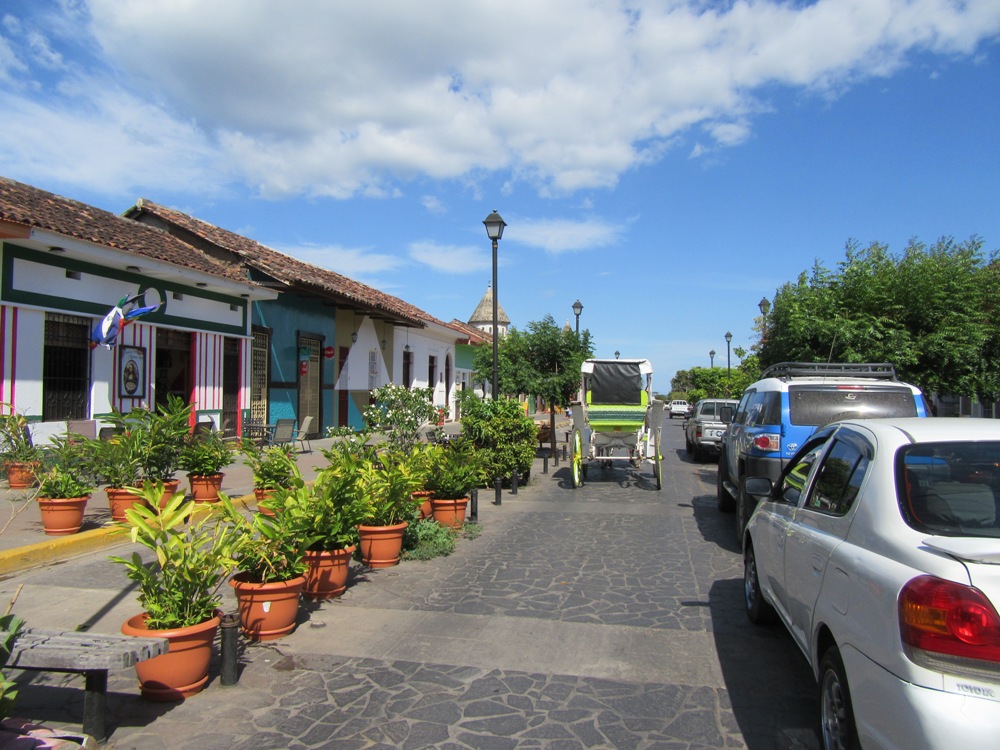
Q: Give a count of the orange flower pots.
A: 12